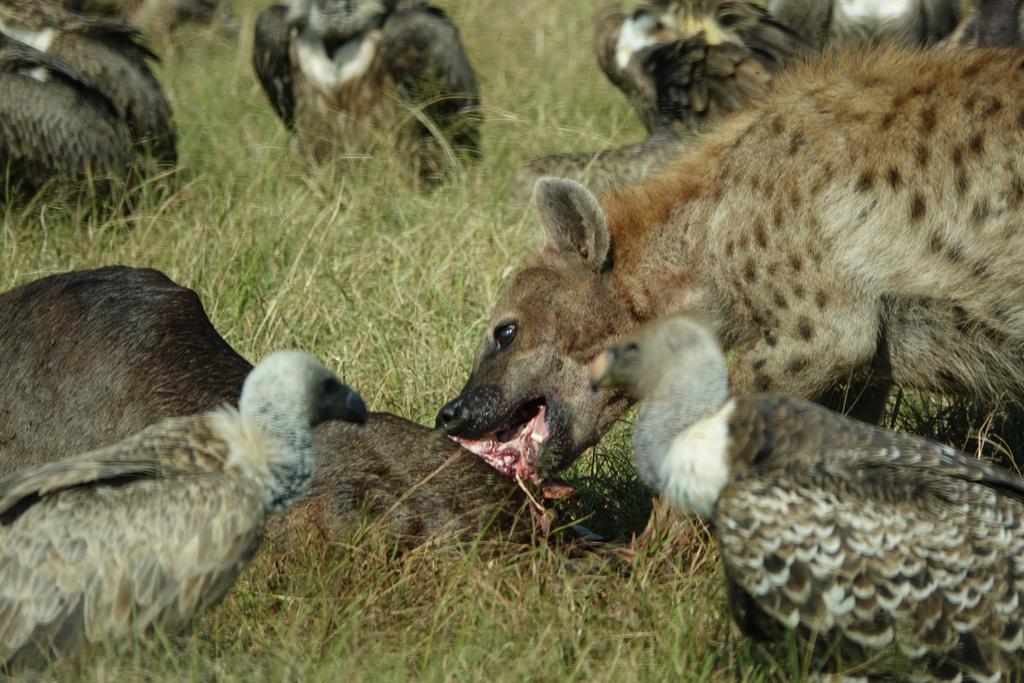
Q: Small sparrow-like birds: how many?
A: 0